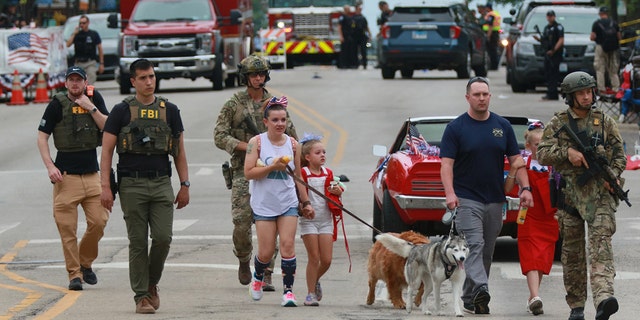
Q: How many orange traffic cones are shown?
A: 2